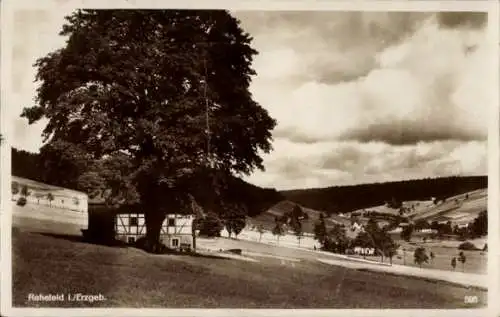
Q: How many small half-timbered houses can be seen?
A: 1